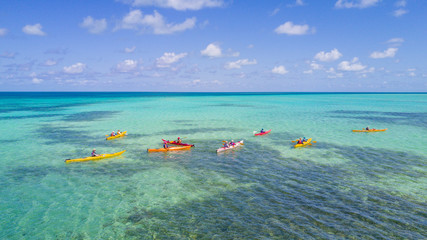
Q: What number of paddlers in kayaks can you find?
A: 11